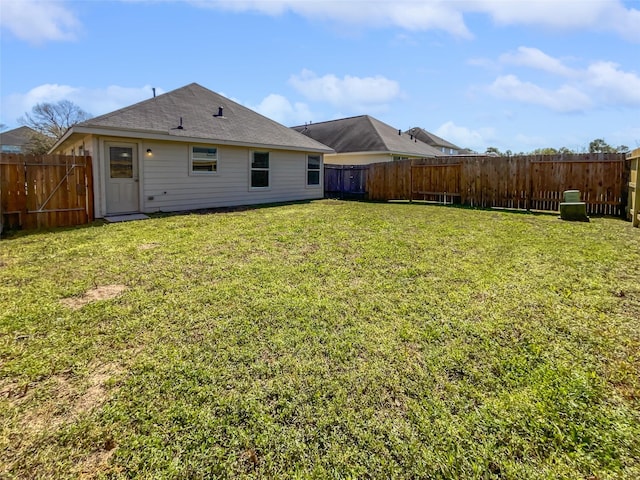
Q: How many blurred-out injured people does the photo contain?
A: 0